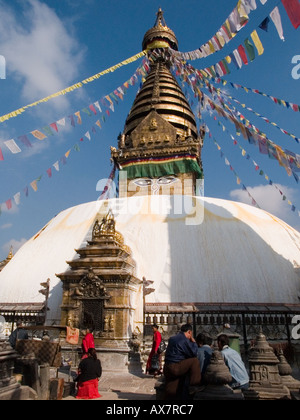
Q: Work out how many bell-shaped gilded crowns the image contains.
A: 1